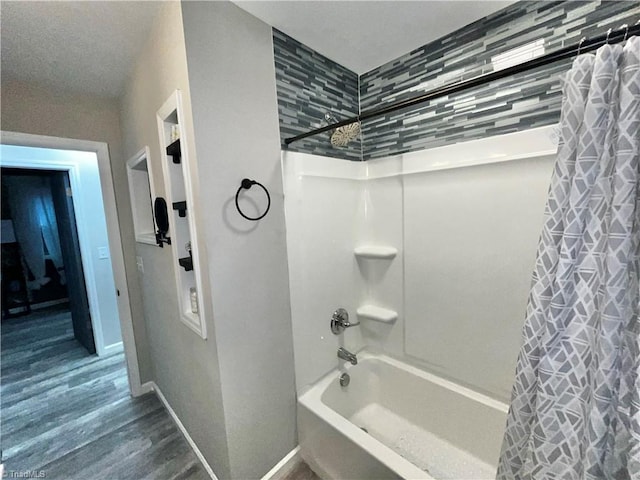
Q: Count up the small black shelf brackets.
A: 3